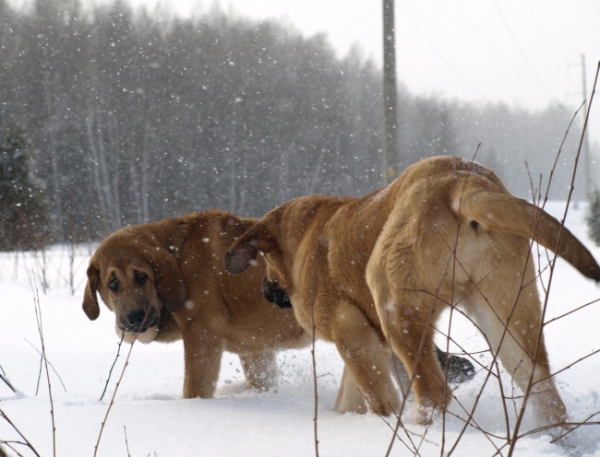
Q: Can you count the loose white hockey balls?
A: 0